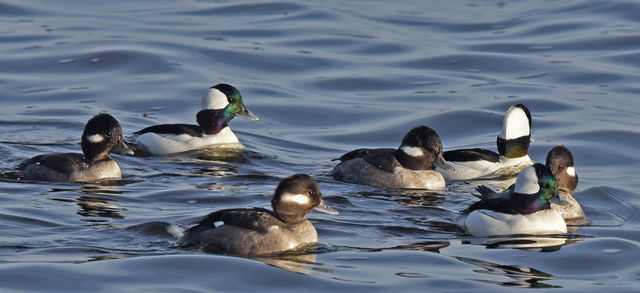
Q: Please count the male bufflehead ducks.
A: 3